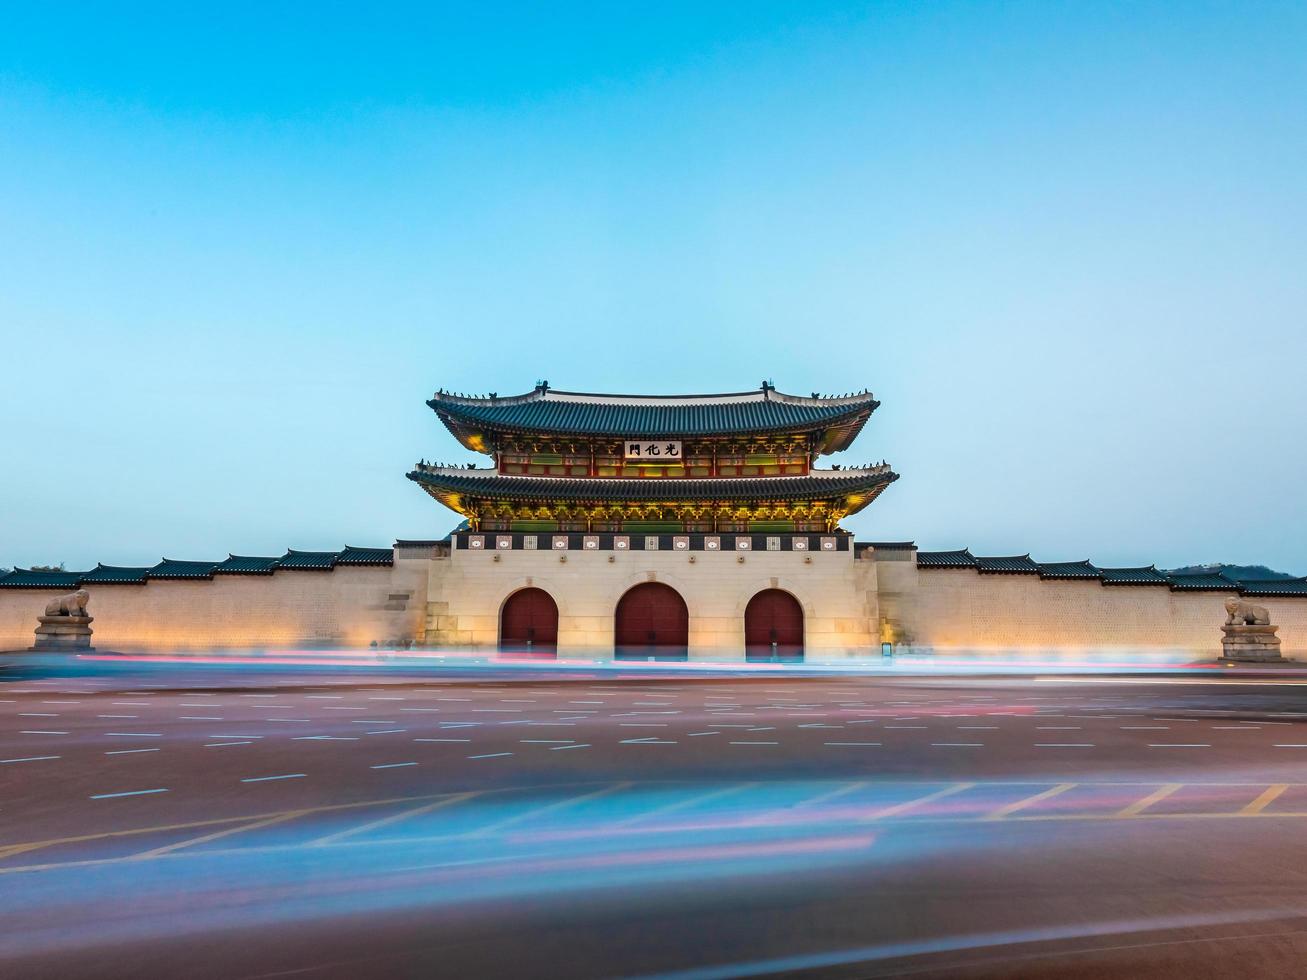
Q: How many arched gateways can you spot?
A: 3